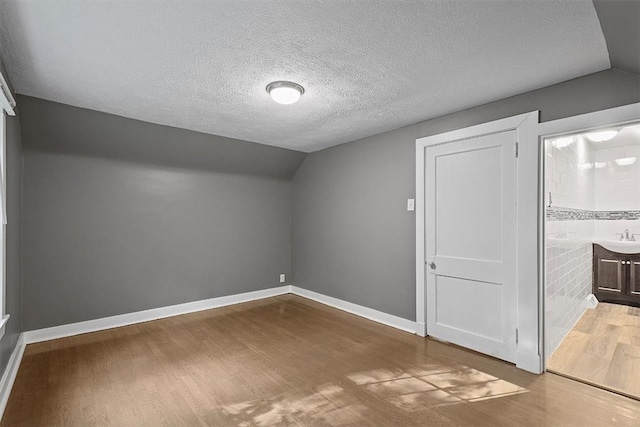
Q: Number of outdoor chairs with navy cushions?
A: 0